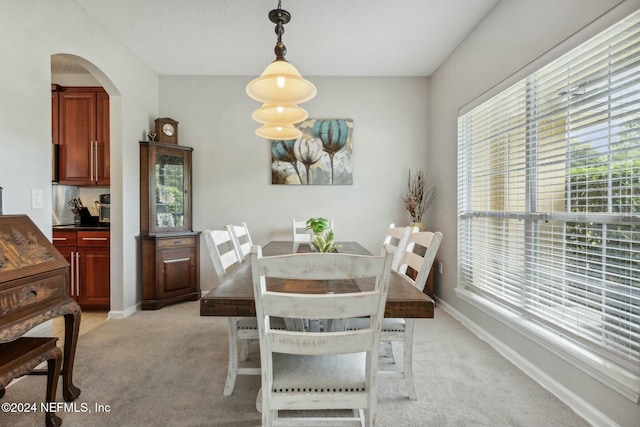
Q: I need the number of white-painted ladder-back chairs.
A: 6